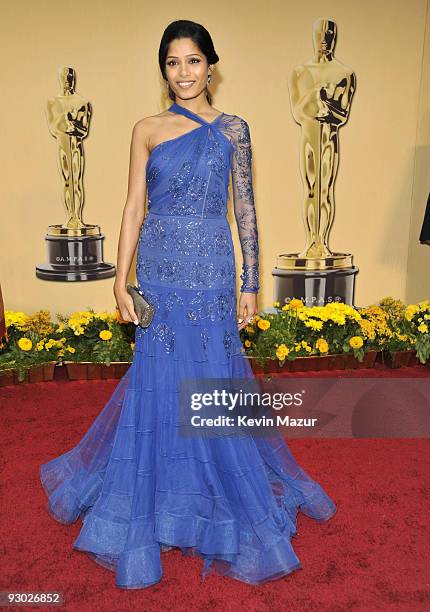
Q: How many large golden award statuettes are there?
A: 2